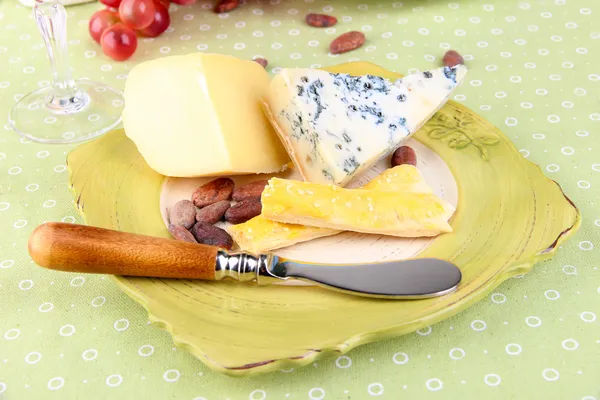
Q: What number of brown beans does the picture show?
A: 13